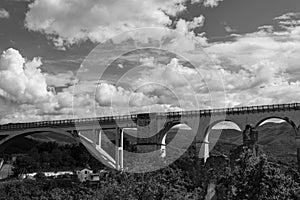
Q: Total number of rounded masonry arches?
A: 3